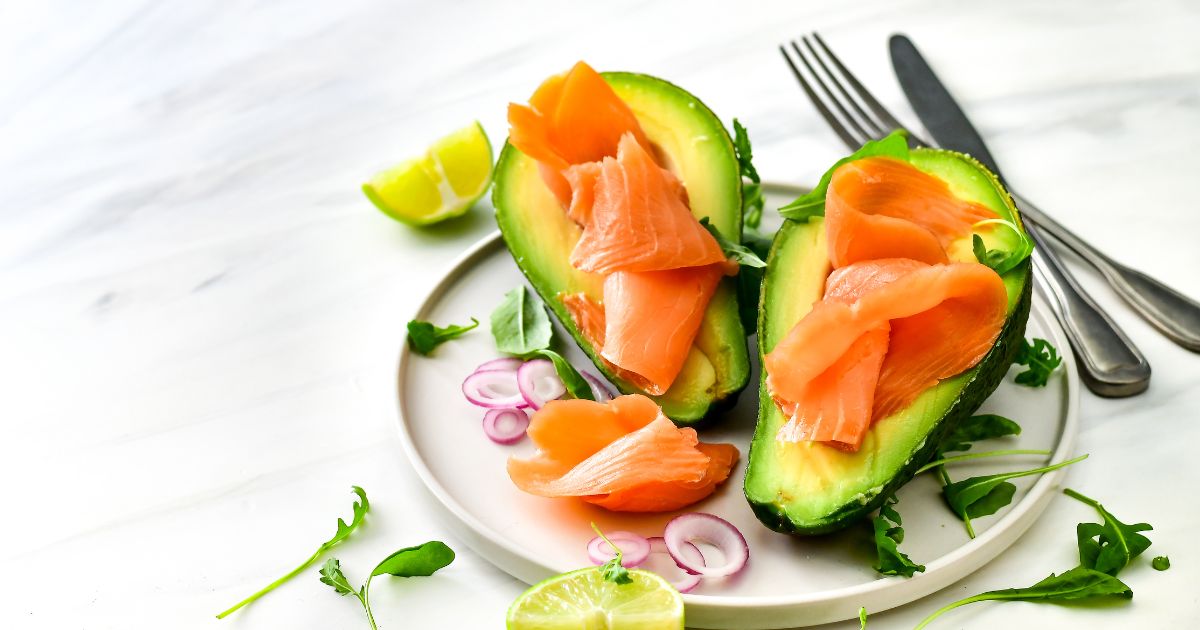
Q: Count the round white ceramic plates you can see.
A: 1